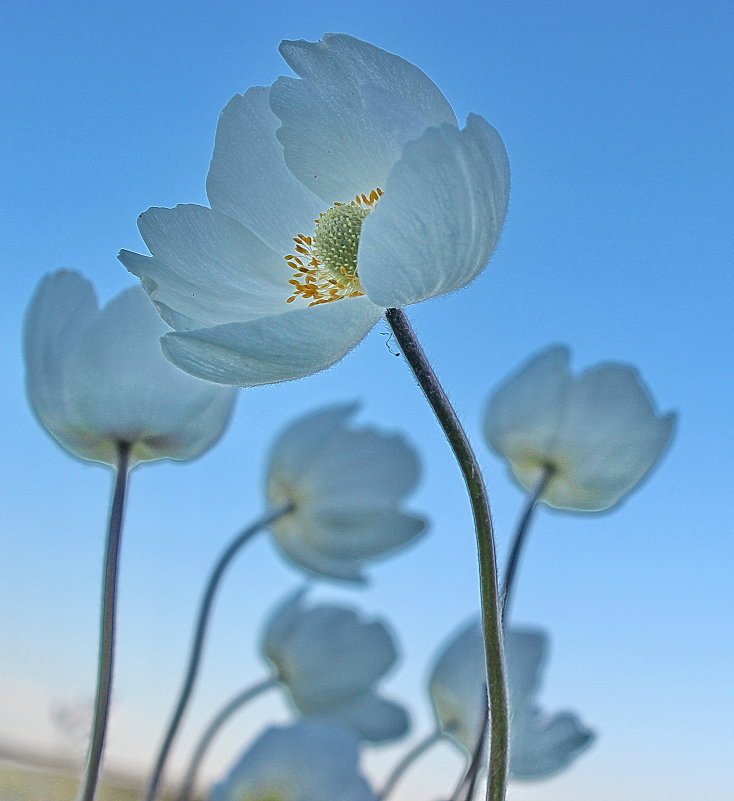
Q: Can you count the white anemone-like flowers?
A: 7